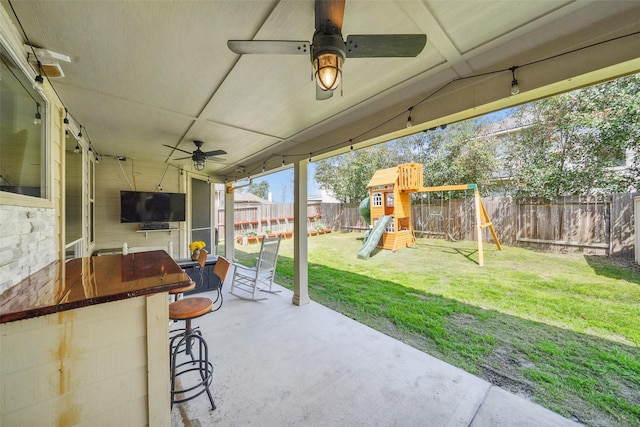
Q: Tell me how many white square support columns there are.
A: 2